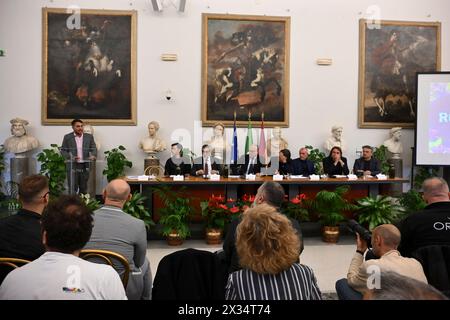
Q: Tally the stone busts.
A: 7